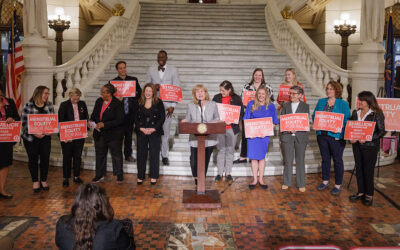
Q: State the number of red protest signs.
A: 13